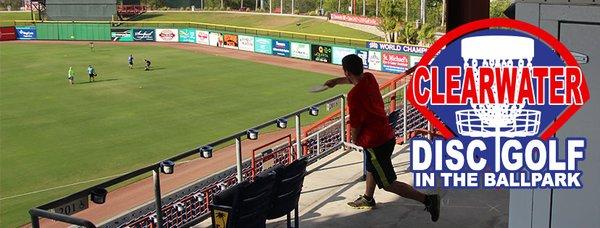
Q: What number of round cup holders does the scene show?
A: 6